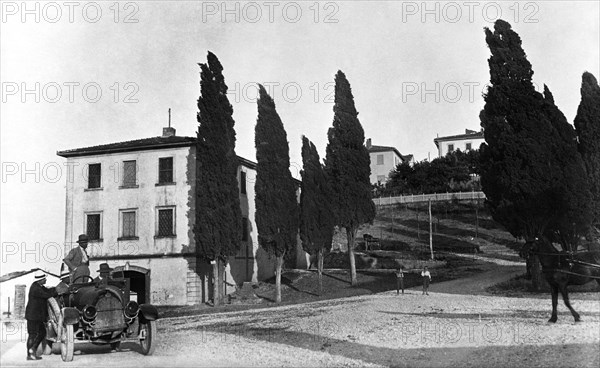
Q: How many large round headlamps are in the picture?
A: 2